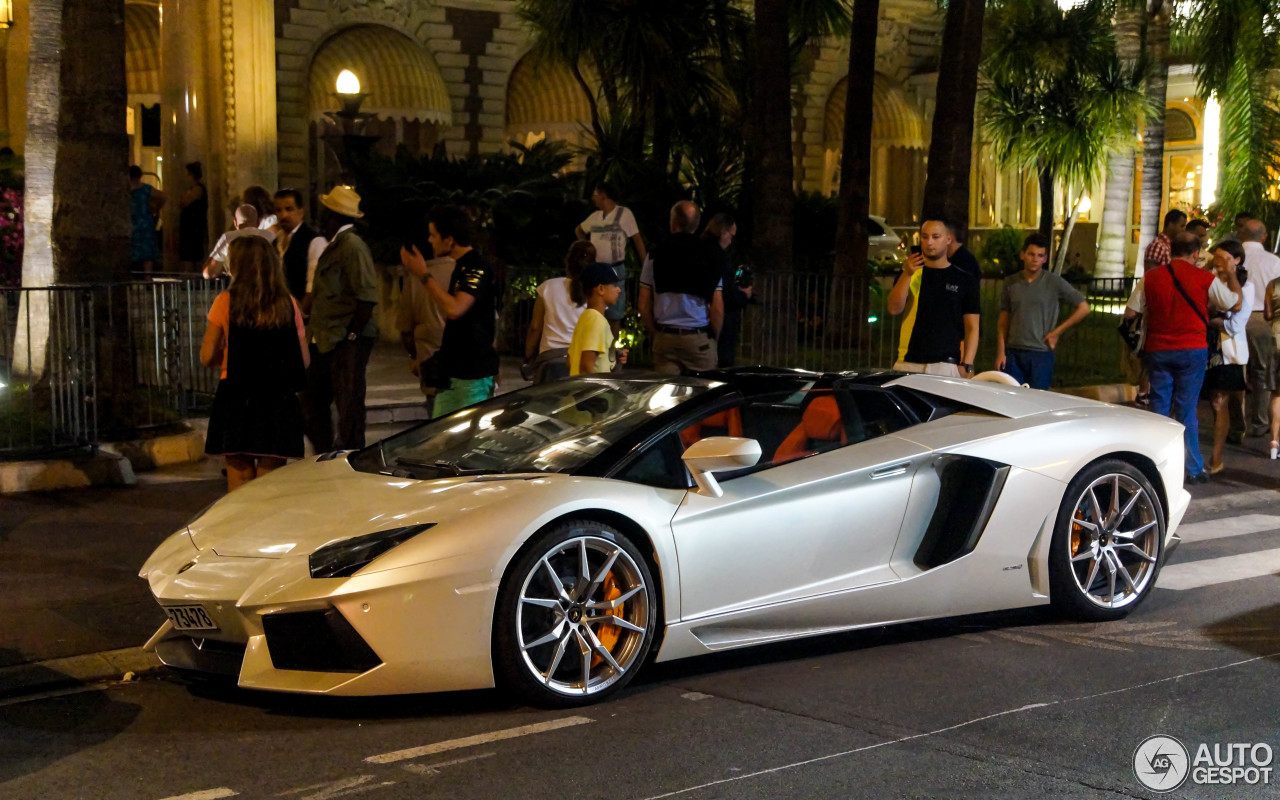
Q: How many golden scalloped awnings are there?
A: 4